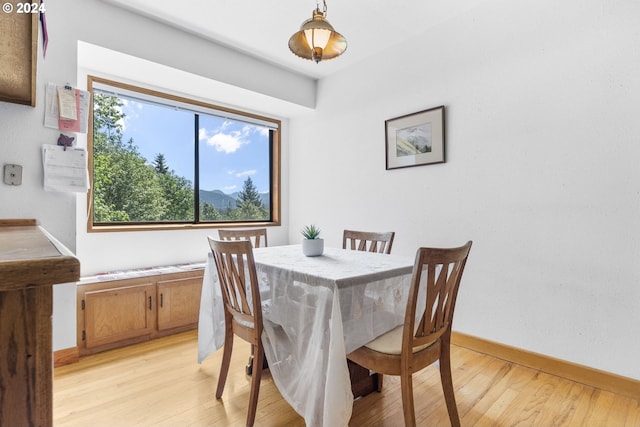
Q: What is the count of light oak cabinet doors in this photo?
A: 2